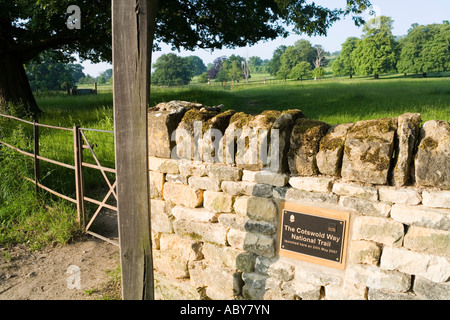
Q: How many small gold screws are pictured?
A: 4